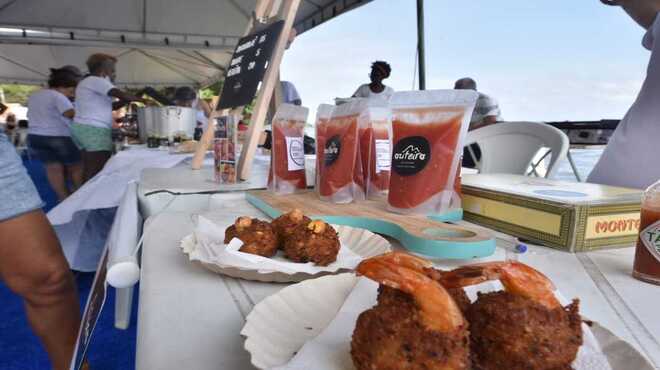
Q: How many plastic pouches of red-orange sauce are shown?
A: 4